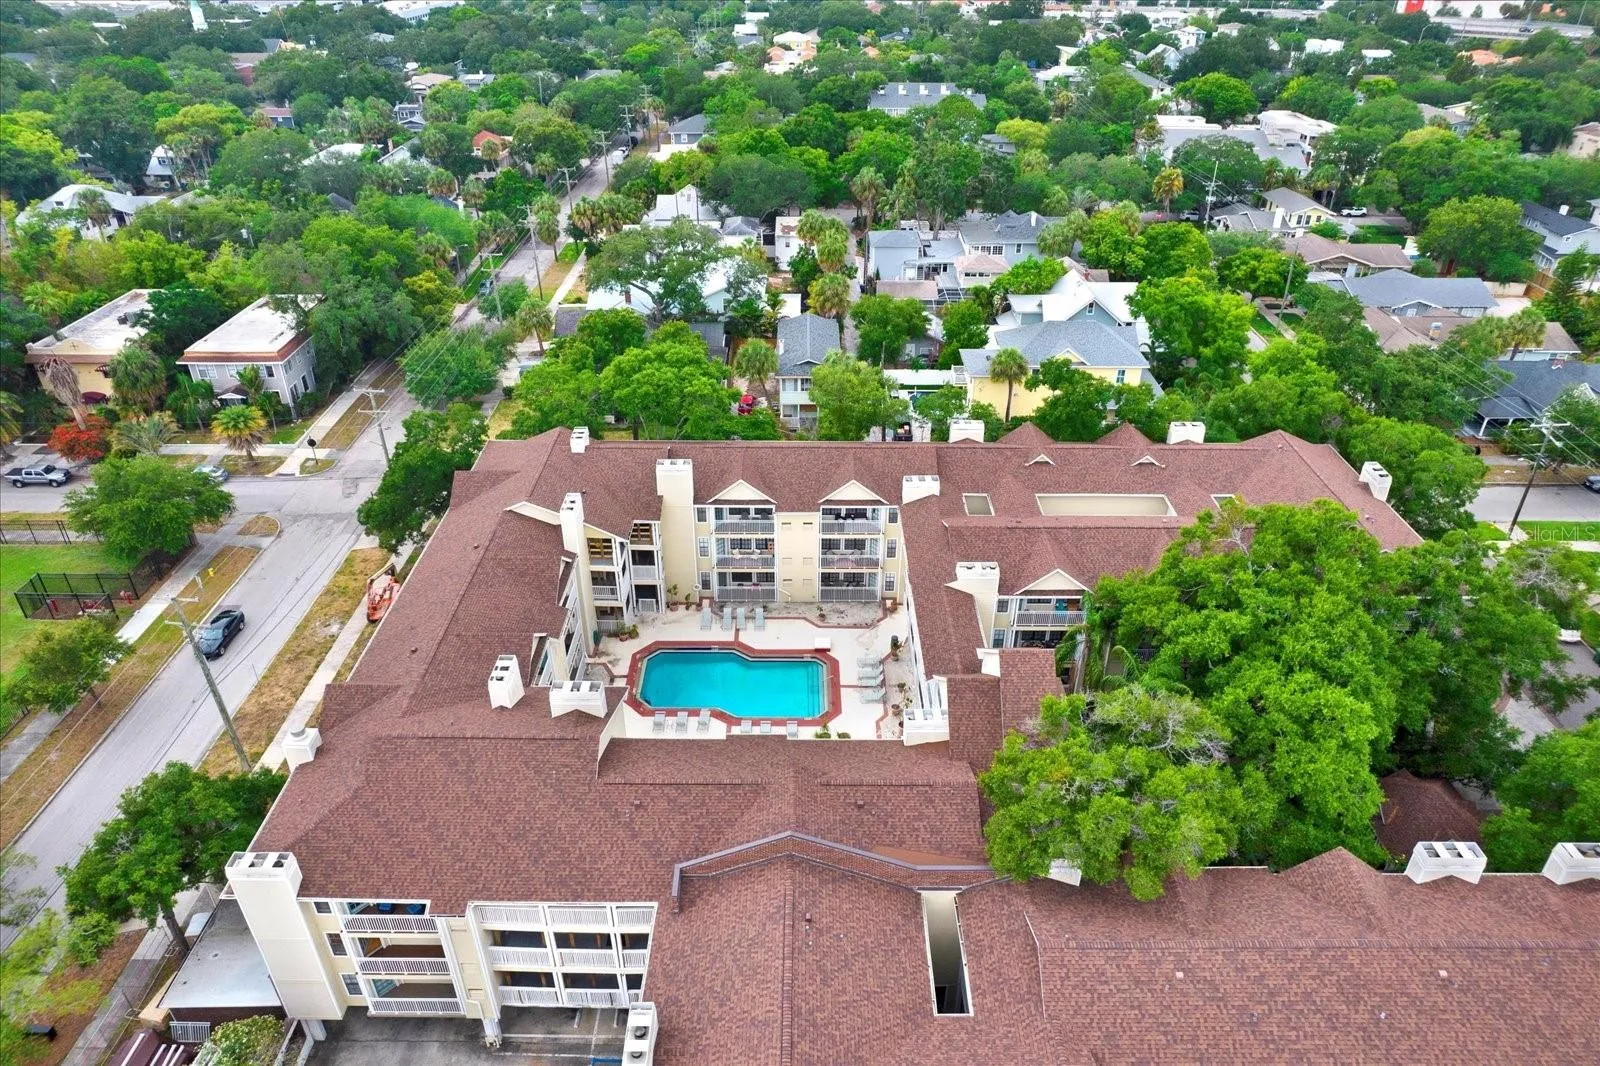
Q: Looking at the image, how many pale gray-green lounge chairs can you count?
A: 14